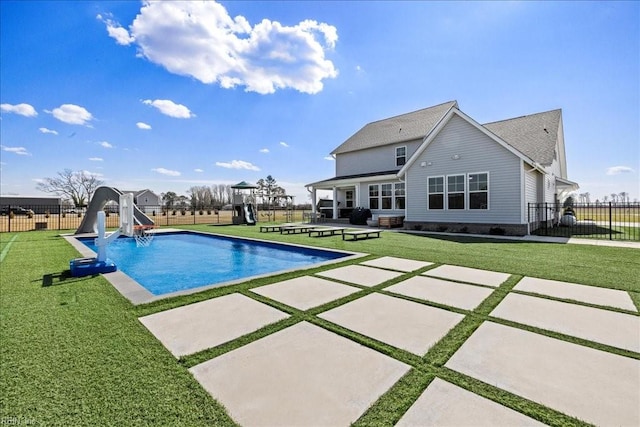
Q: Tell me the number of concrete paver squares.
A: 12